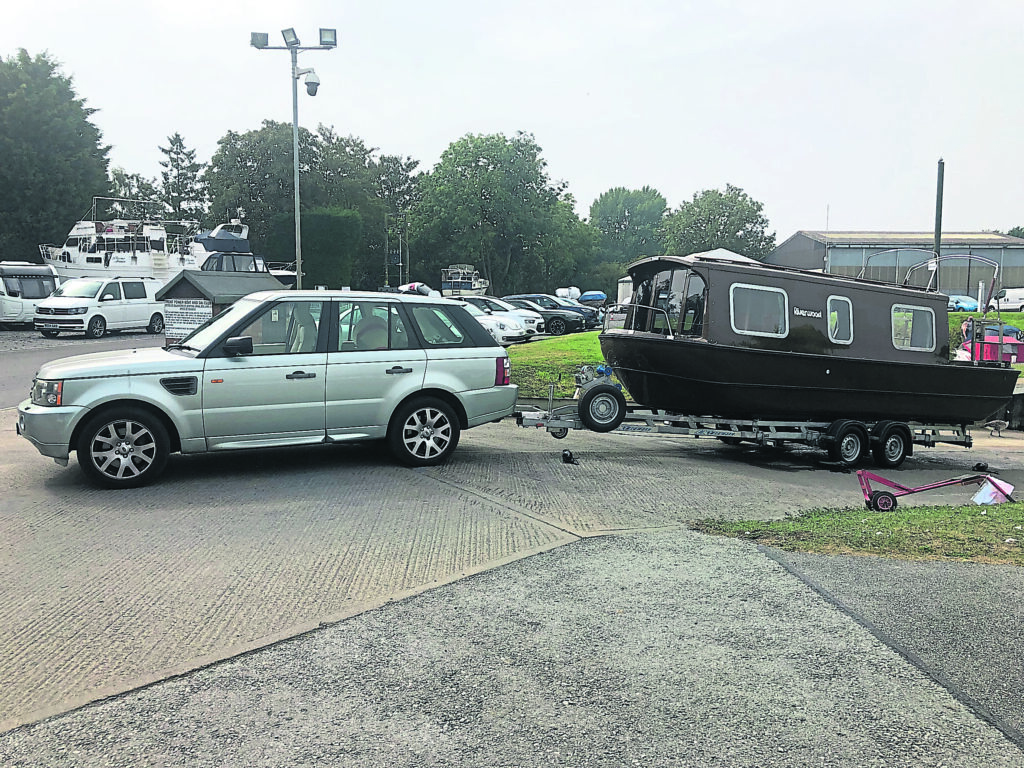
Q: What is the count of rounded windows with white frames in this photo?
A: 3